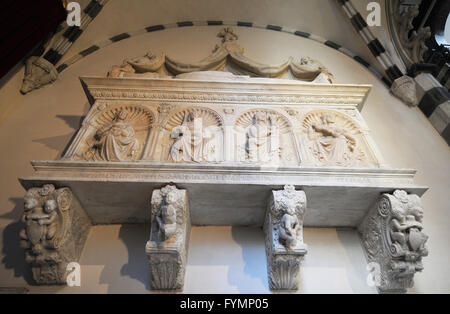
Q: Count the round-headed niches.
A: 4